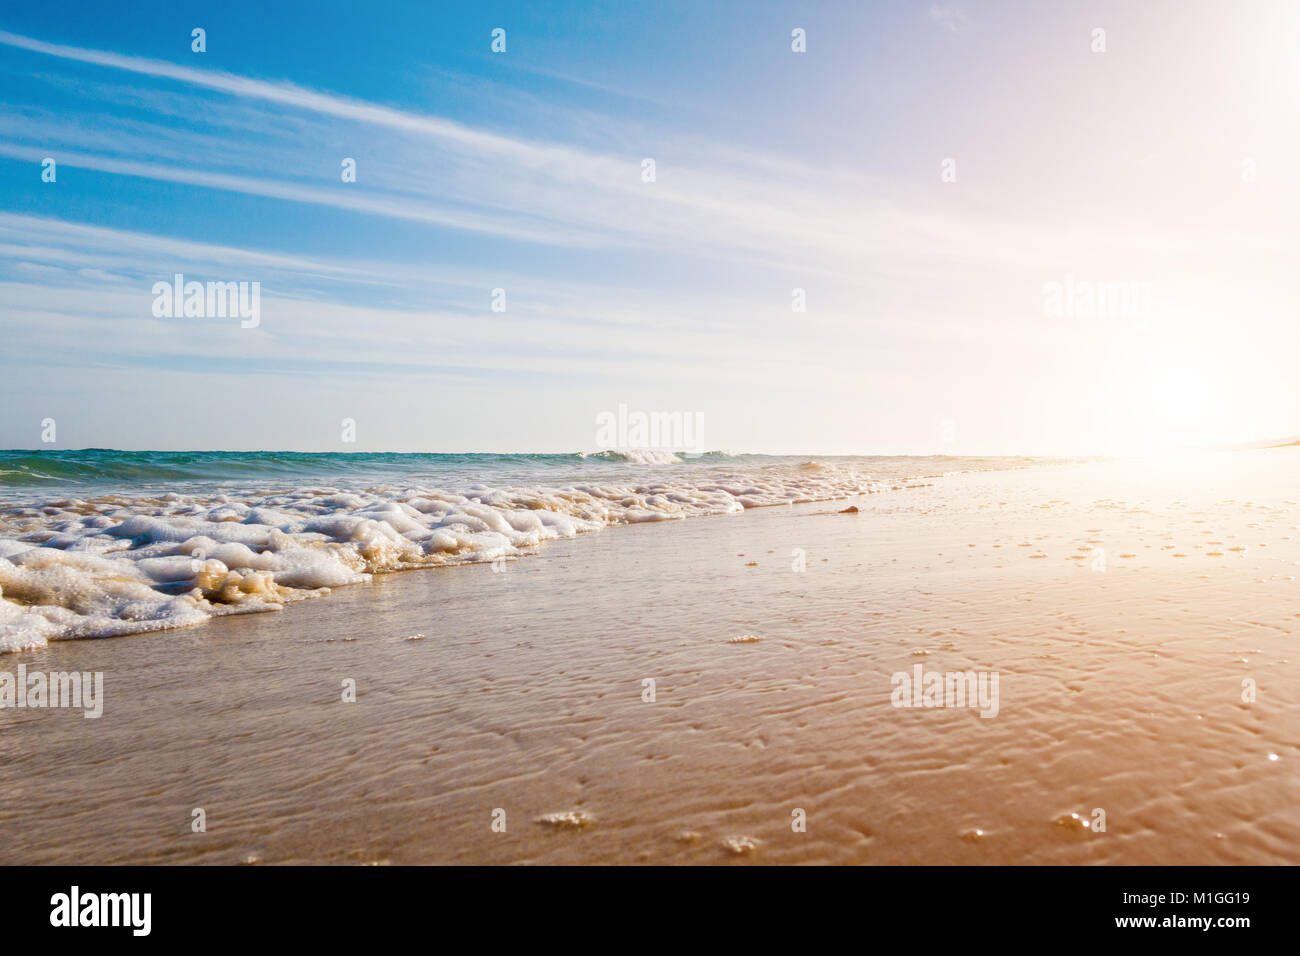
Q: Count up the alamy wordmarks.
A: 6